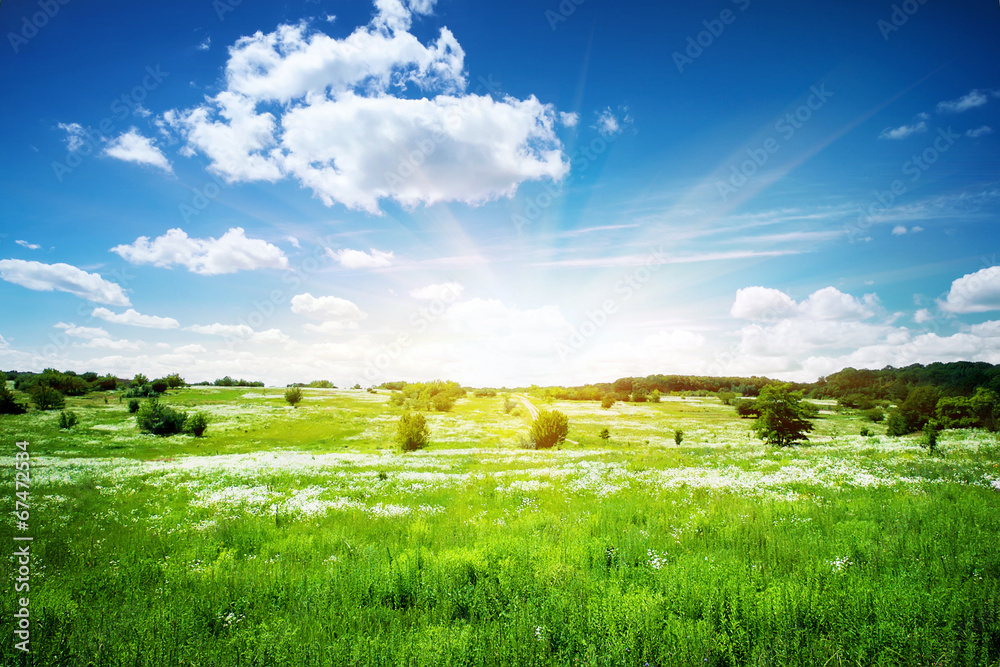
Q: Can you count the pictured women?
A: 0